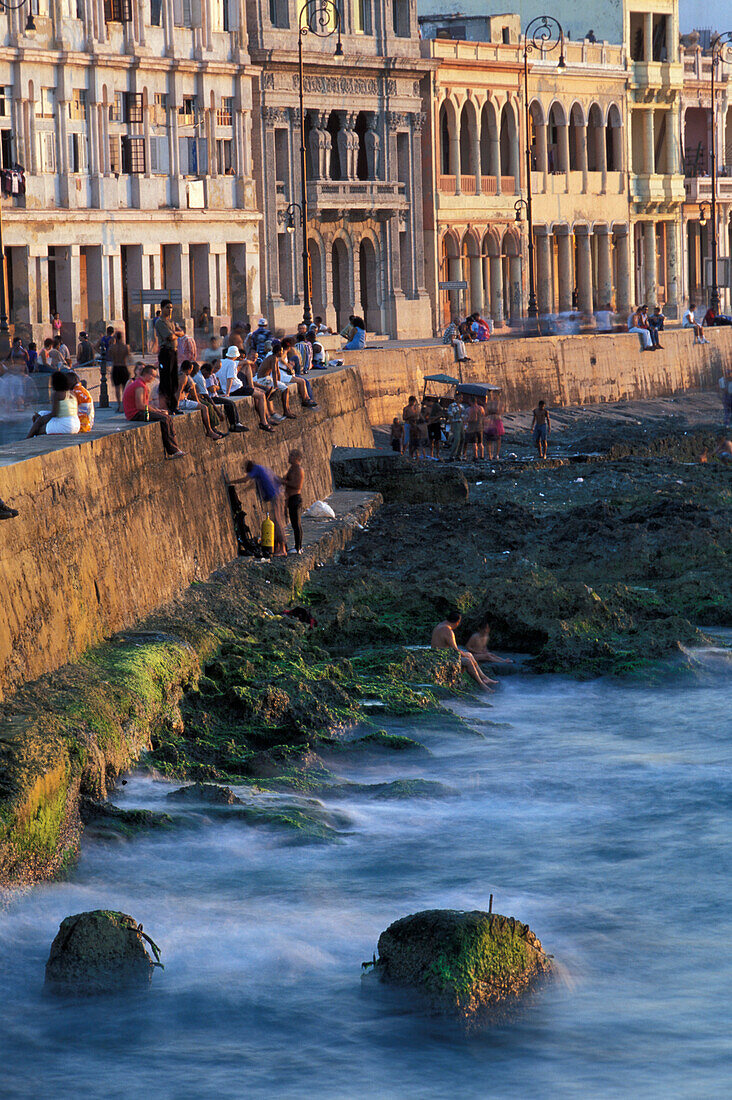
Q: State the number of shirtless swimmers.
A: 2